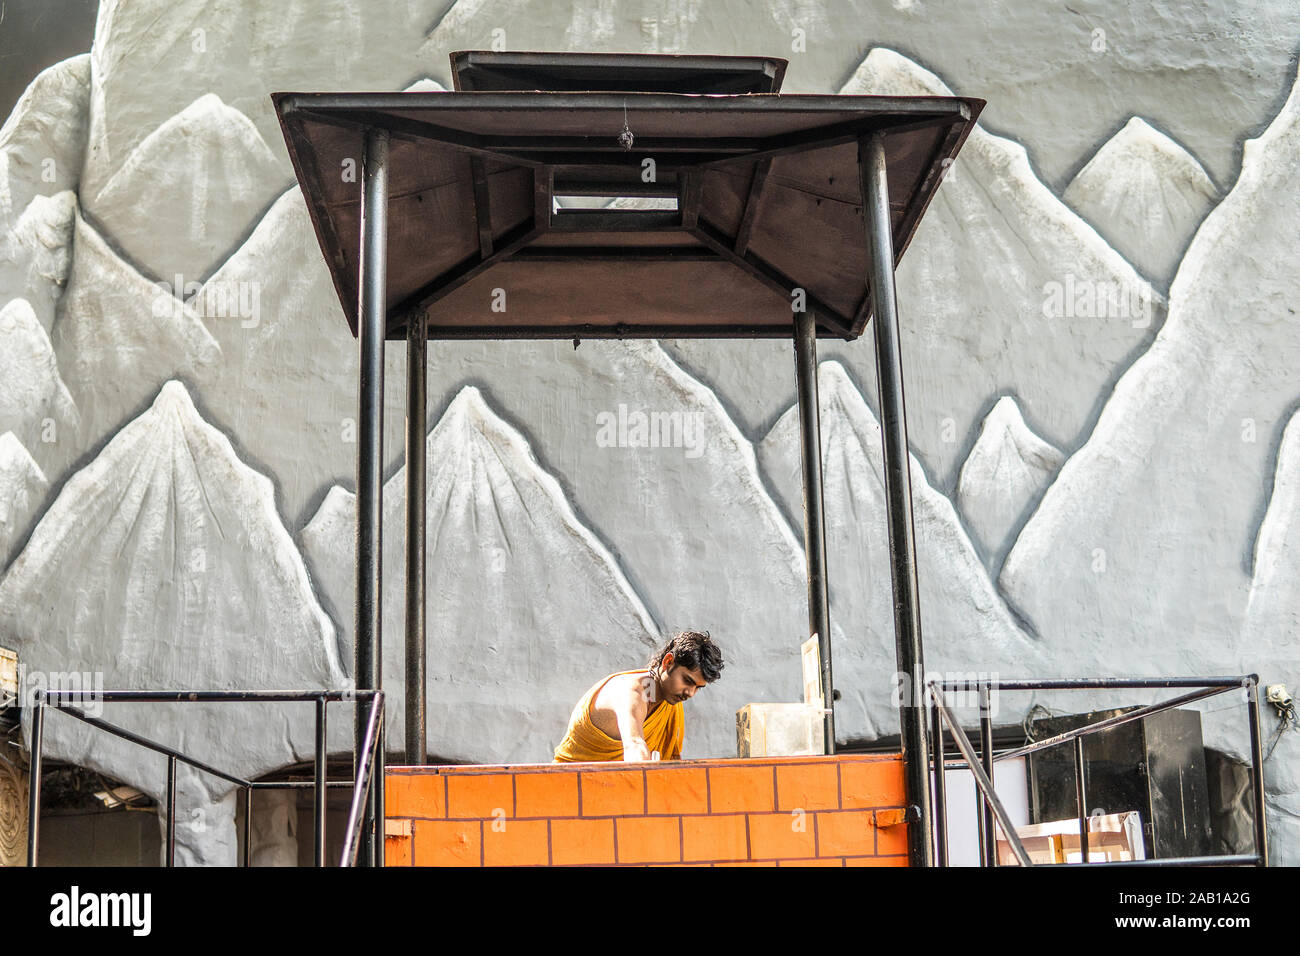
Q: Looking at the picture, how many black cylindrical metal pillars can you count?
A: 4